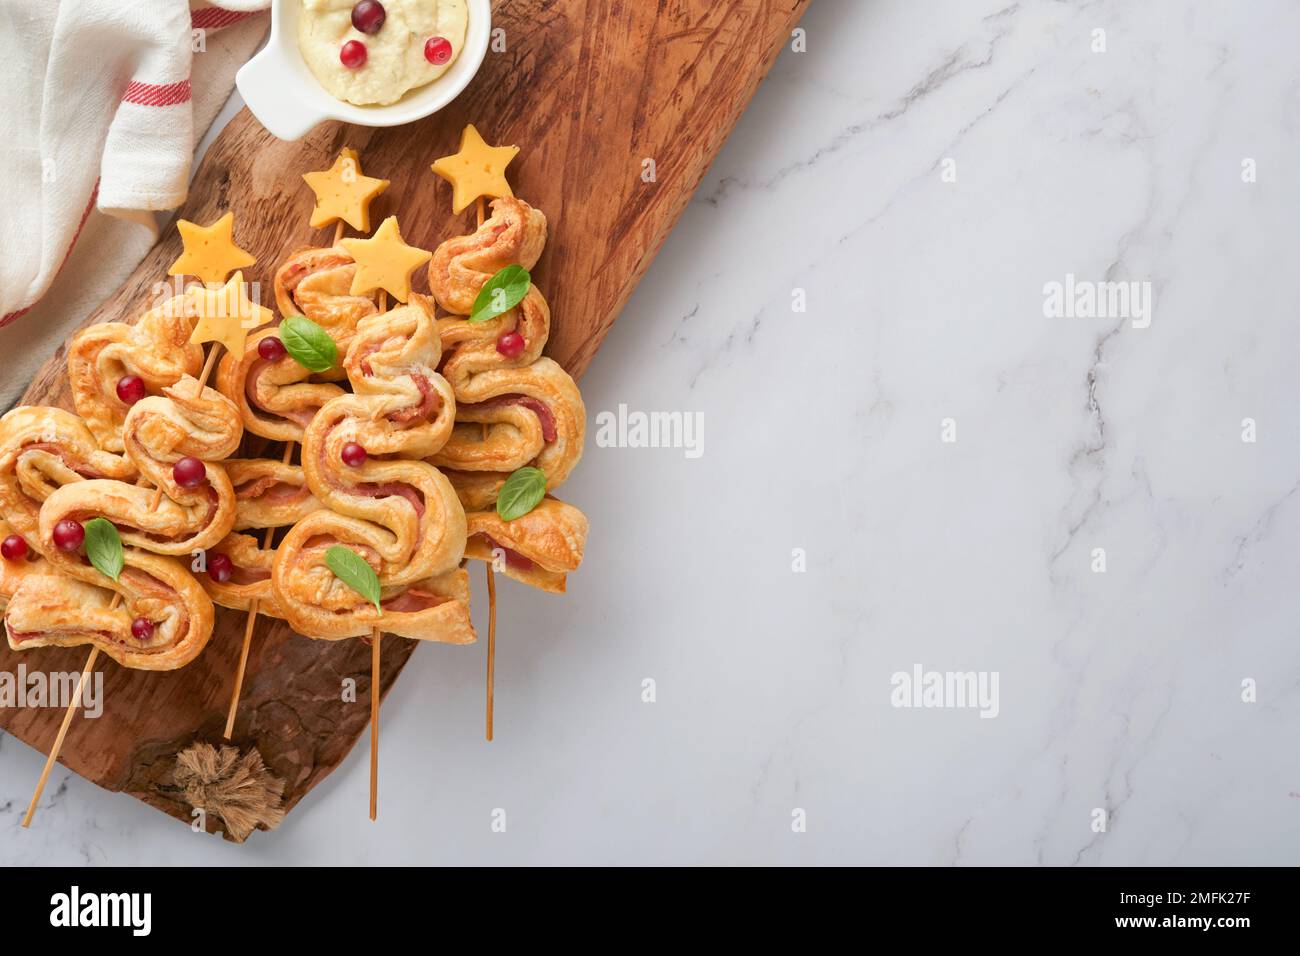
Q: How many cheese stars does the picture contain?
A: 5